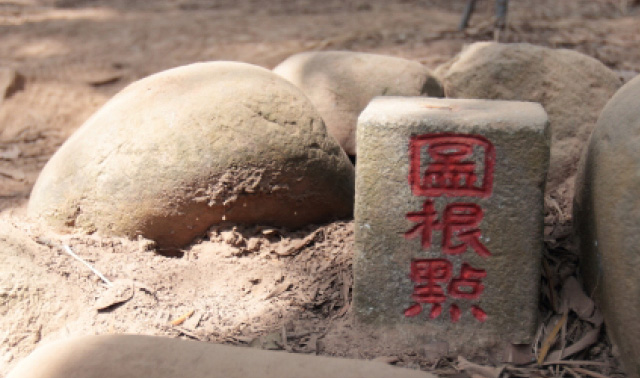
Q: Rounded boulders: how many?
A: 5